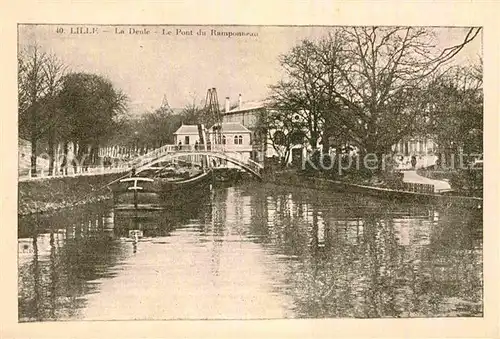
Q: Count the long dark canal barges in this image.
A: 1